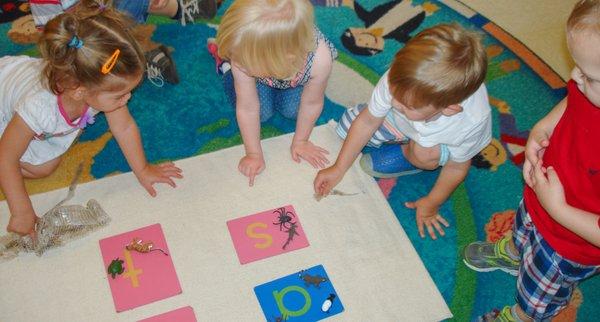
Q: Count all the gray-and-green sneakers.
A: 2